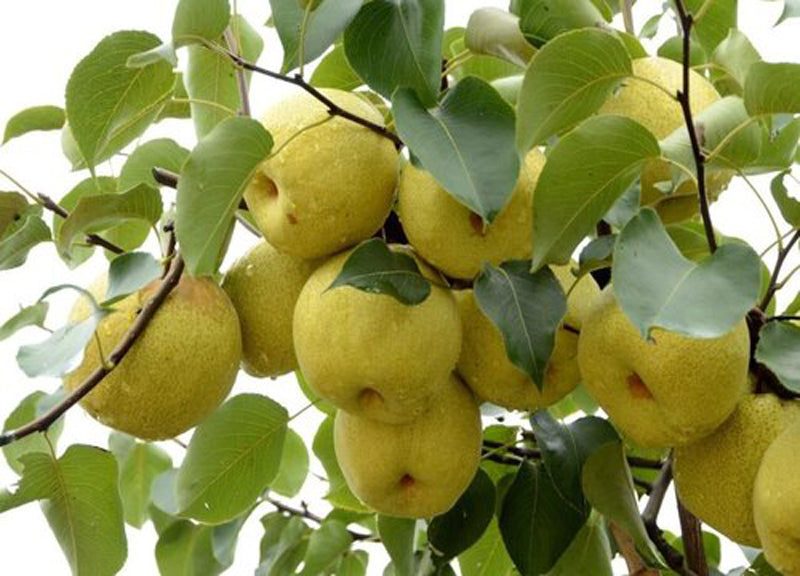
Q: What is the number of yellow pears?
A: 11